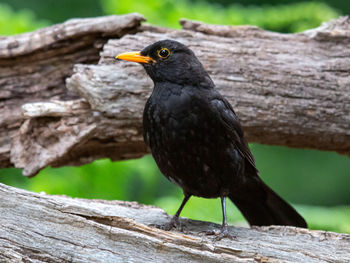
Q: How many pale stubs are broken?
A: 1